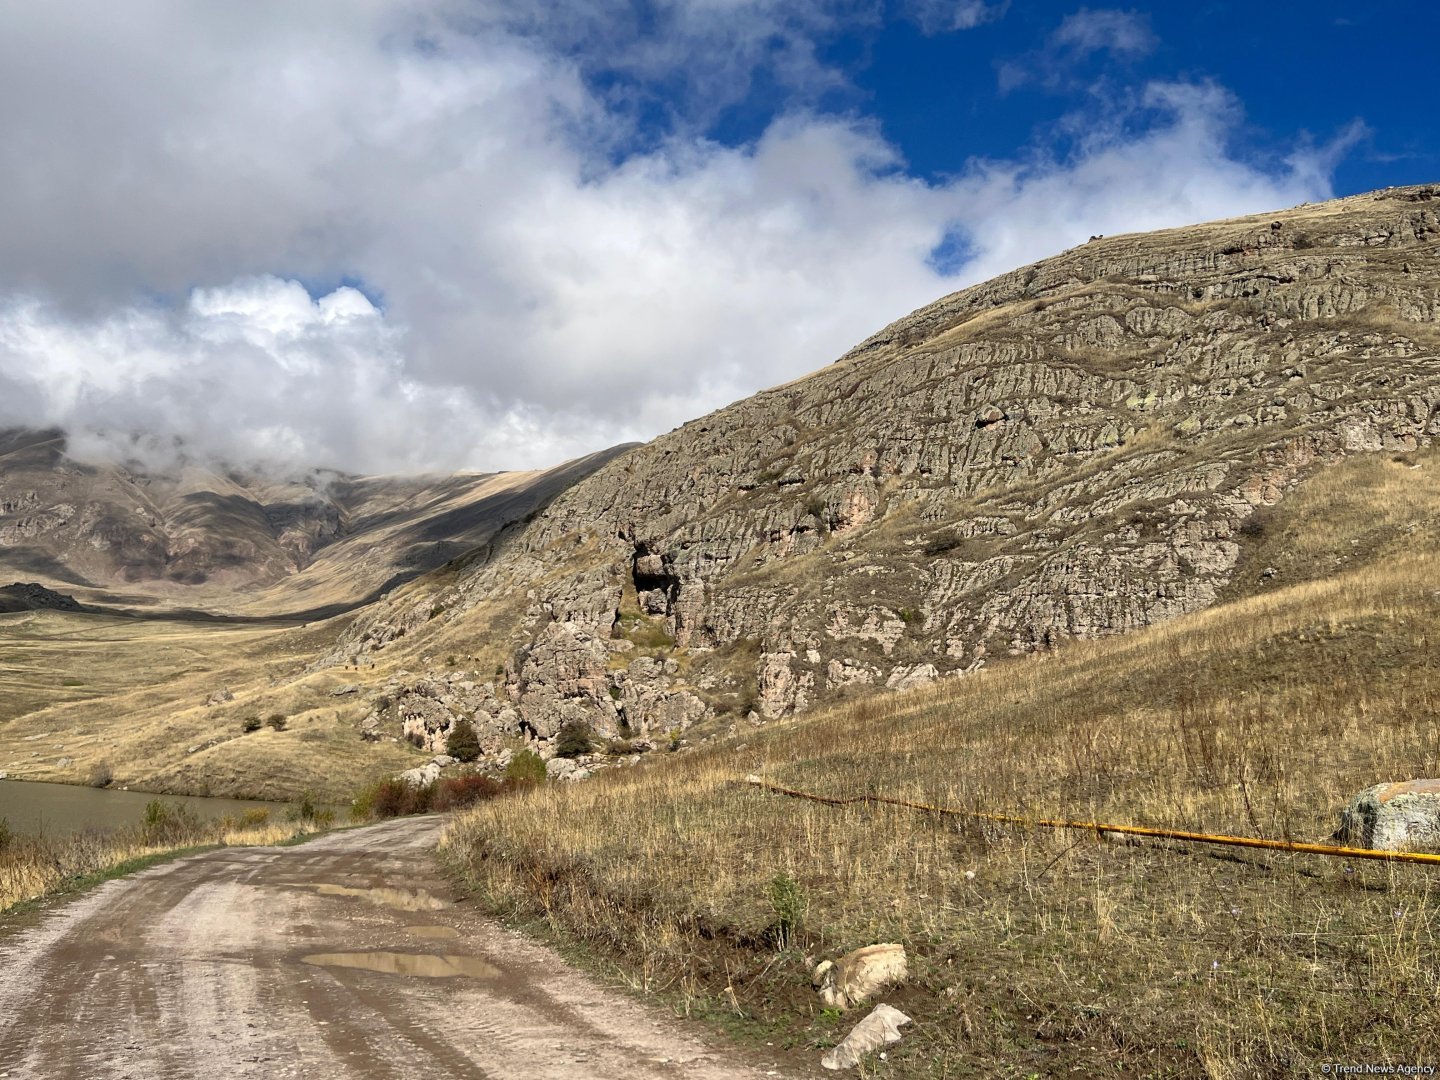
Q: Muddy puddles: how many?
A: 3